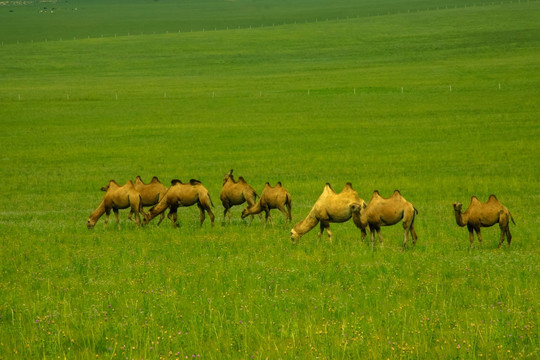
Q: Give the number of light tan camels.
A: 1